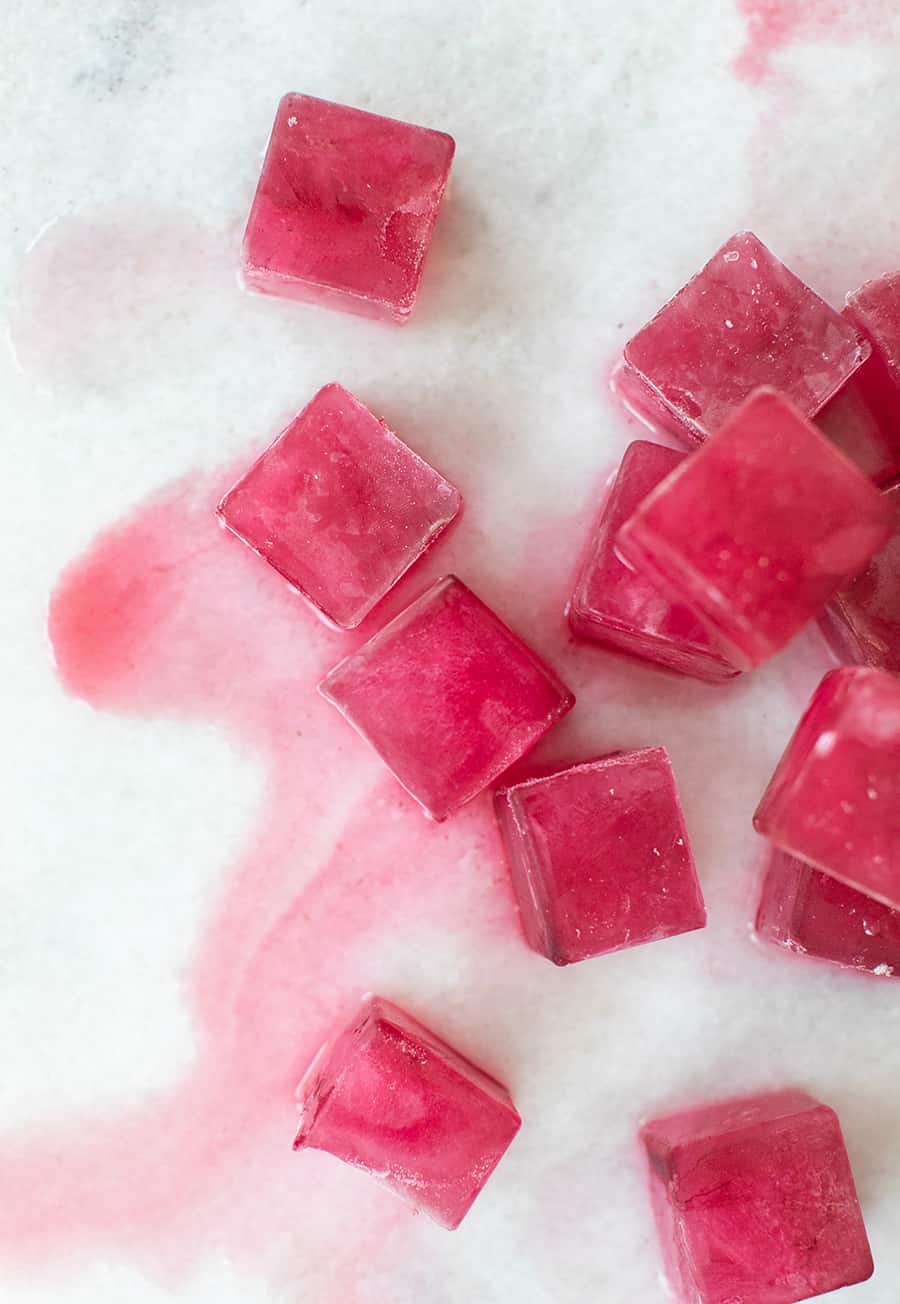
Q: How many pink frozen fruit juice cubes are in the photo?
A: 13